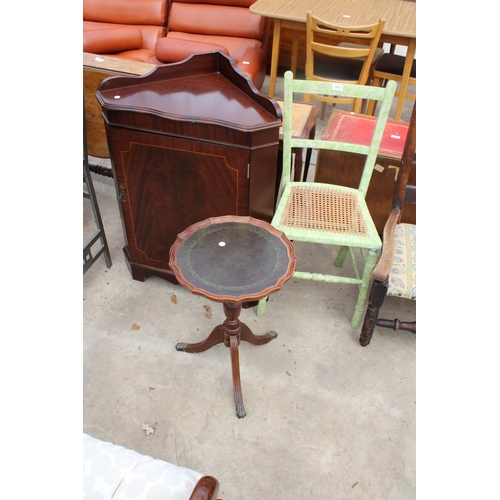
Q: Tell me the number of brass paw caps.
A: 3